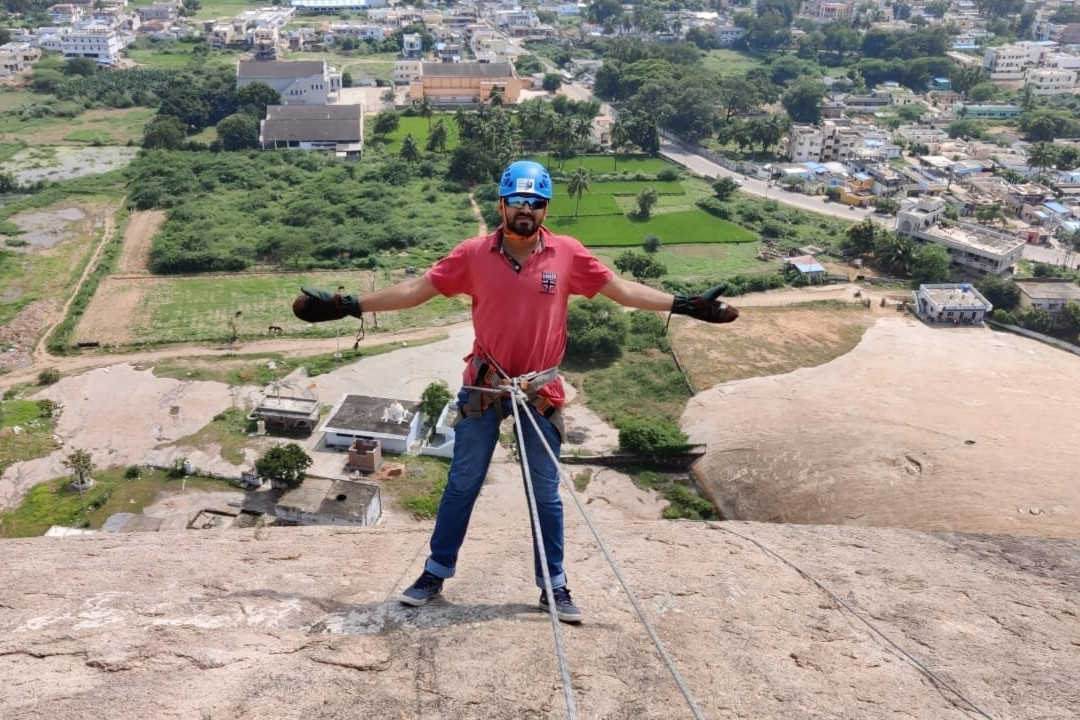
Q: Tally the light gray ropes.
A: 2